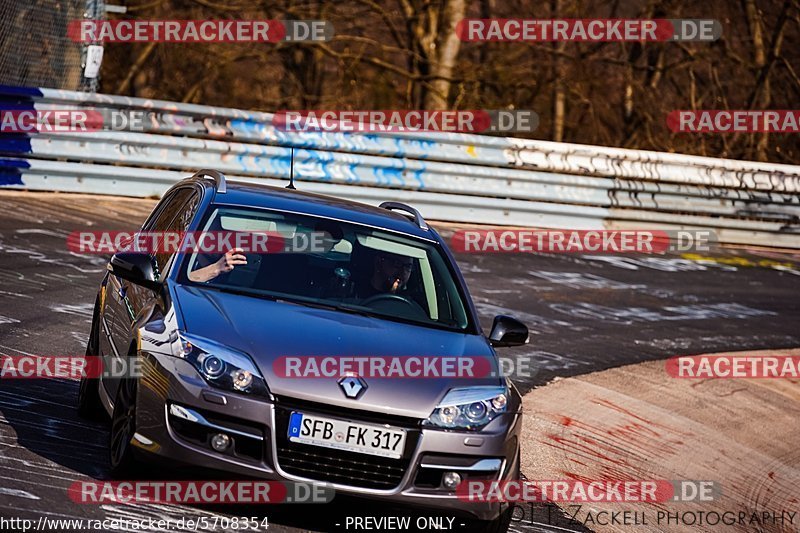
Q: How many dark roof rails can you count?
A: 2